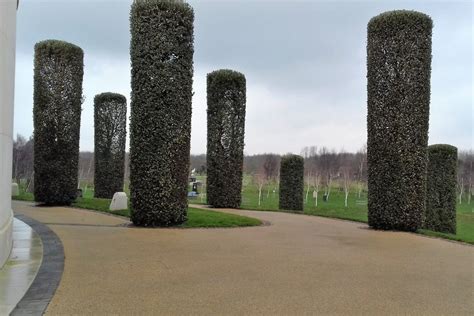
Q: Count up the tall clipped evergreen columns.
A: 7